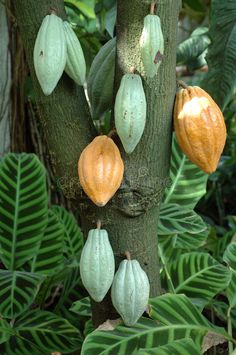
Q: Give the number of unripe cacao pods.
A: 6